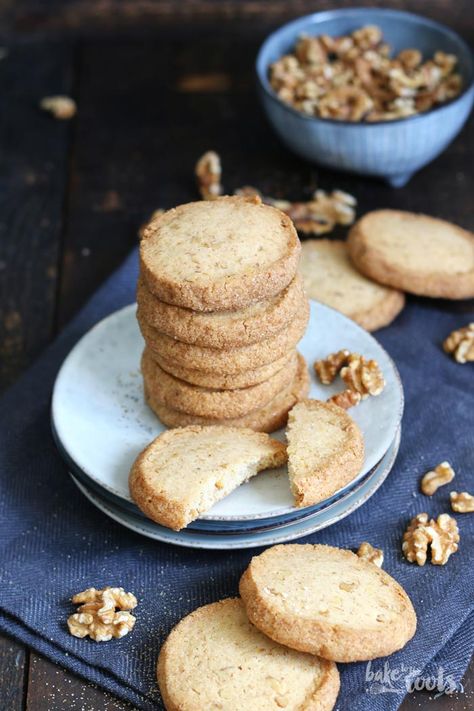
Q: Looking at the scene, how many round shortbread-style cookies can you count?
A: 11